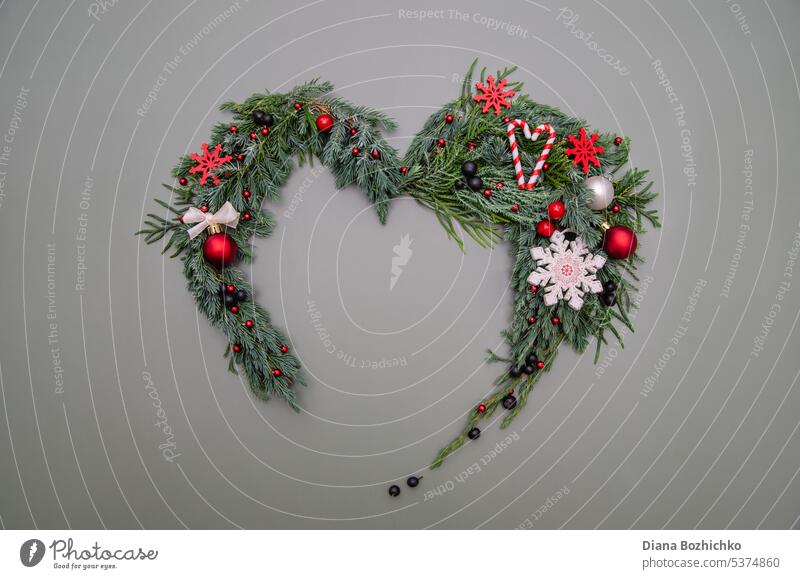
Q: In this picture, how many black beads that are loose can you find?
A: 2